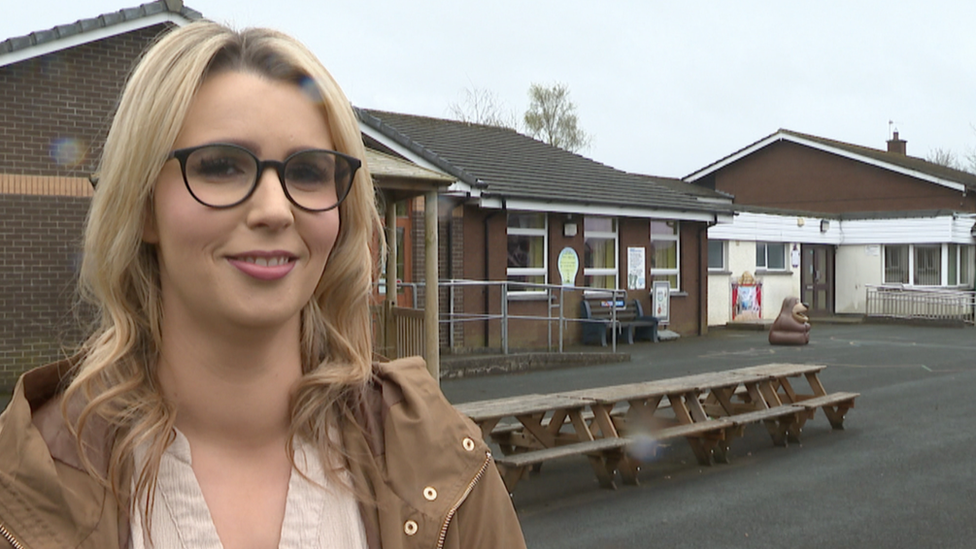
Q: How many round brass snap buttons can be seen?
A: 3